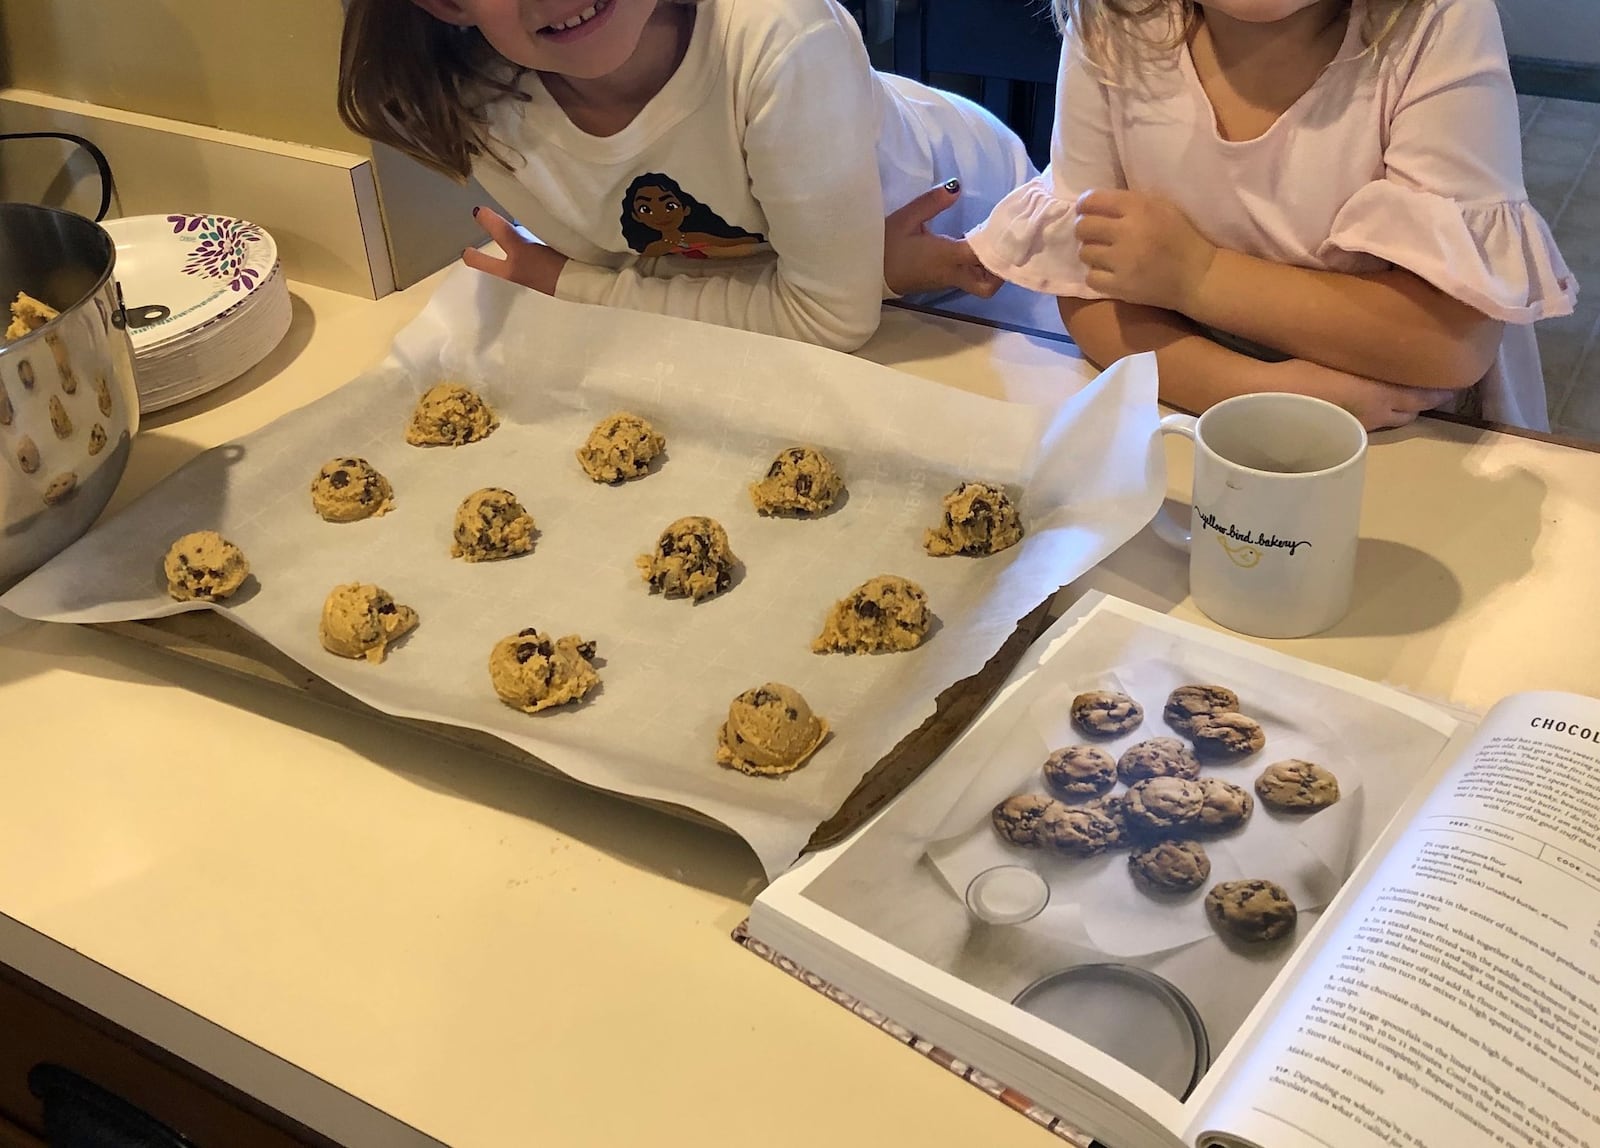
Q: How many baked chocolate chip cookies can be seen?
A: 13